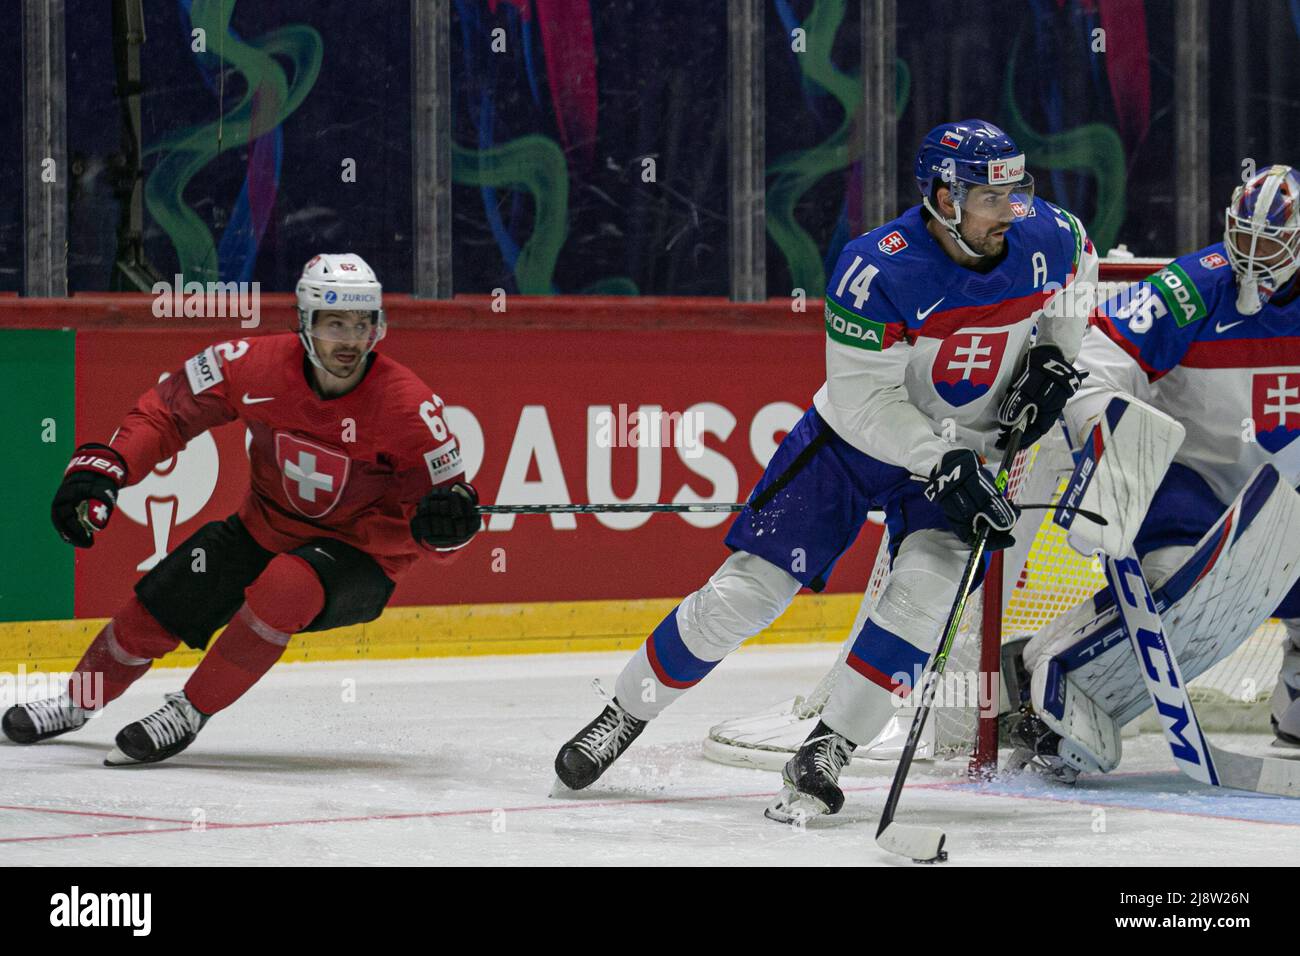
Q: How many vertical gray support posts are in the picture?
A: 5